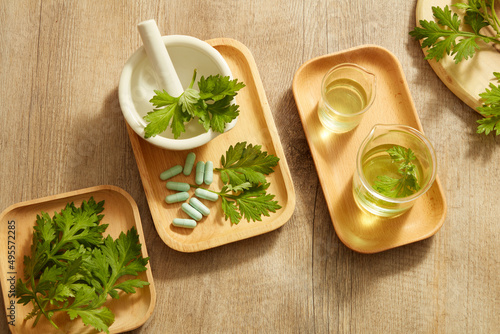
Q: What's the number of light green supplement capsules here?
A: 10